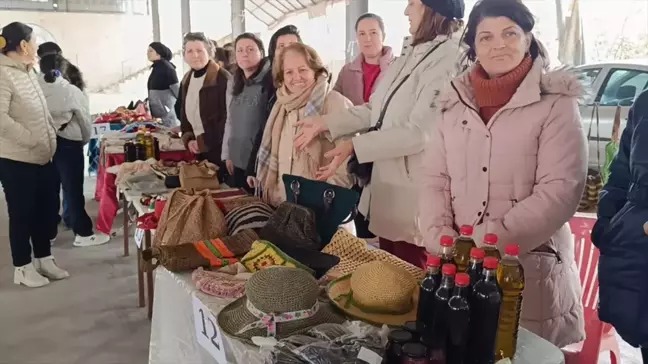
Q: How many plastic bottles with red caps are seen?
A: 9